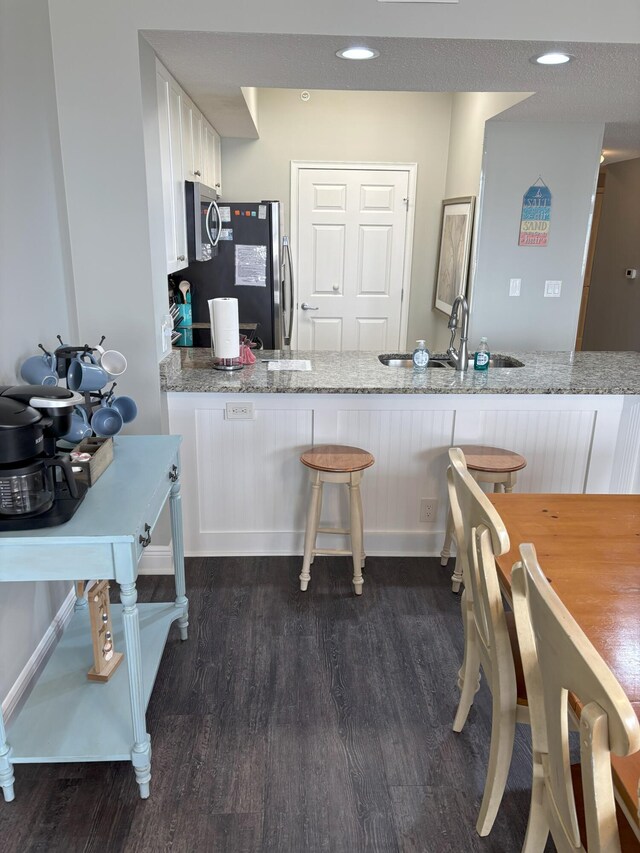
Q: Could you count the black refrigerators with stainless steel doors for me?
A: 1